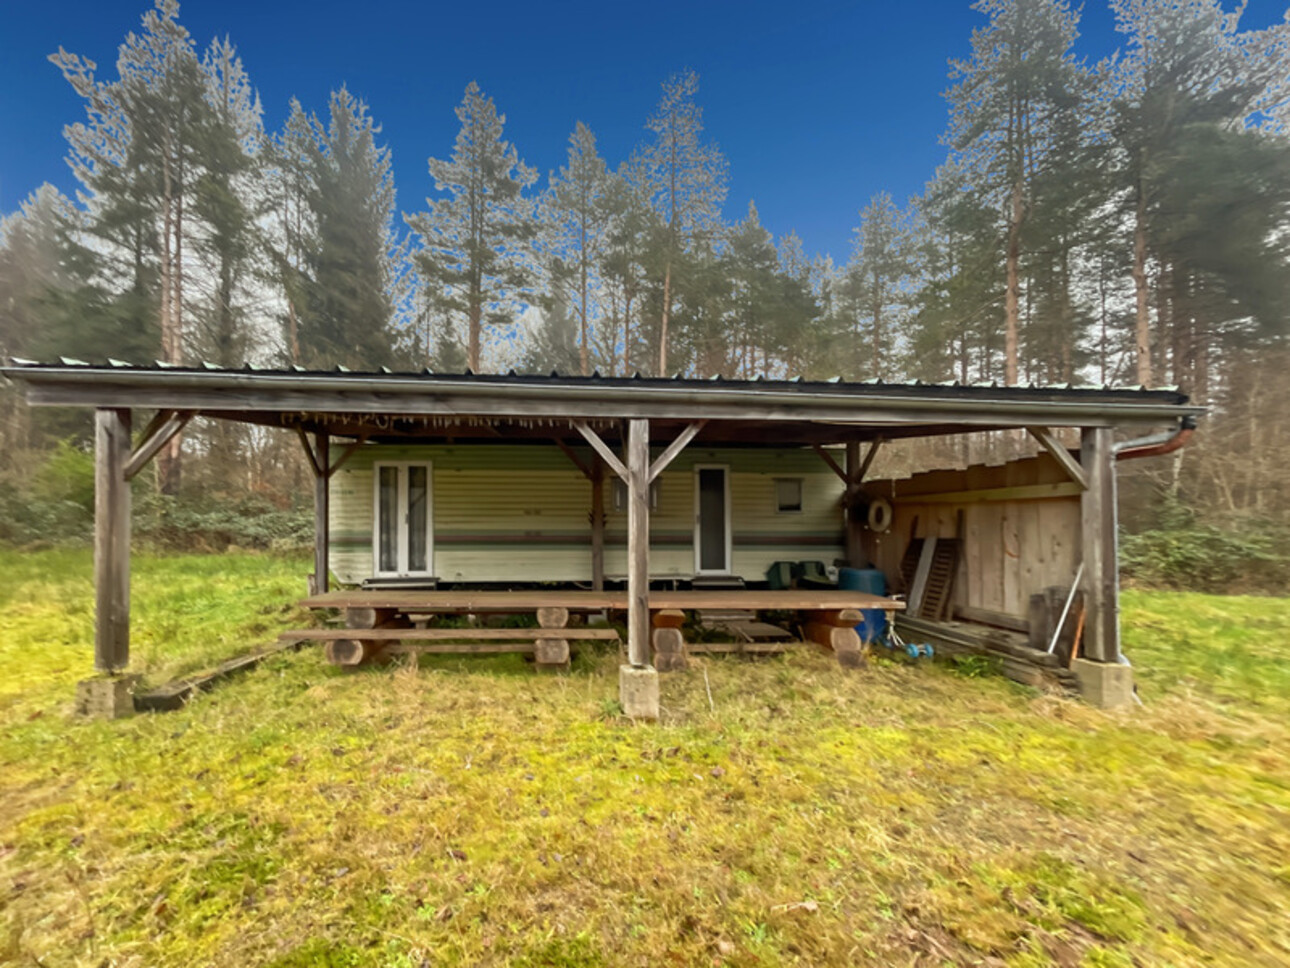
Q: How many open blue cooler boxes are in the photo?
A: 0